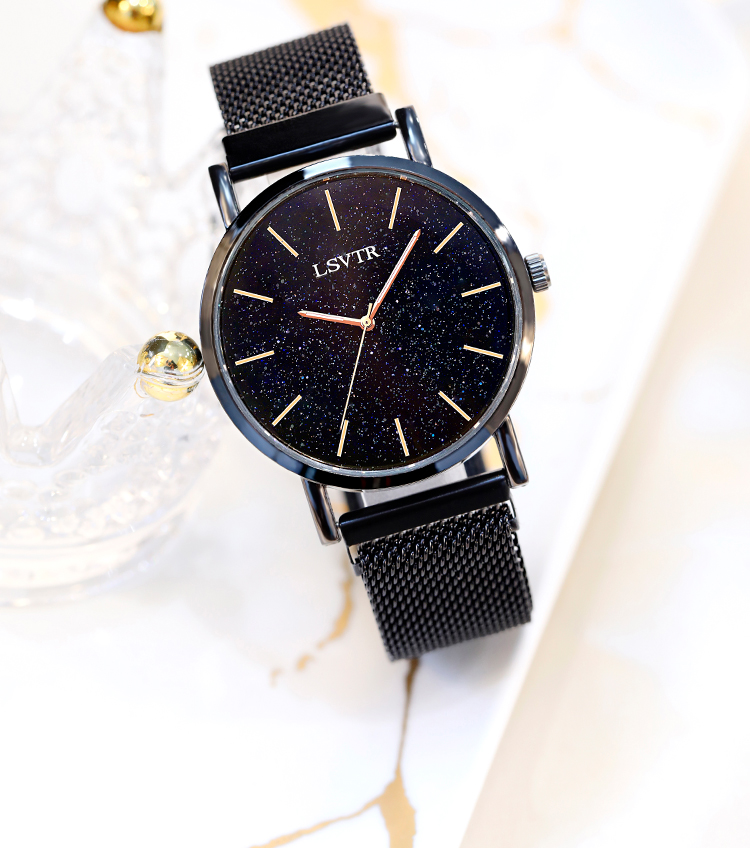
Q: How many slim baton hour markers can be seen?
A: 12